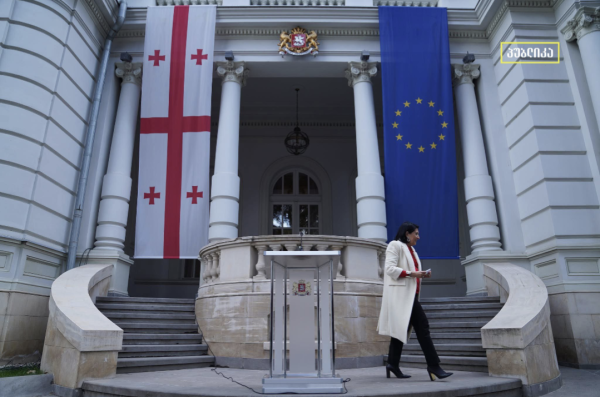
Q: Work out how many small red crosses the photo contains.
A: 4